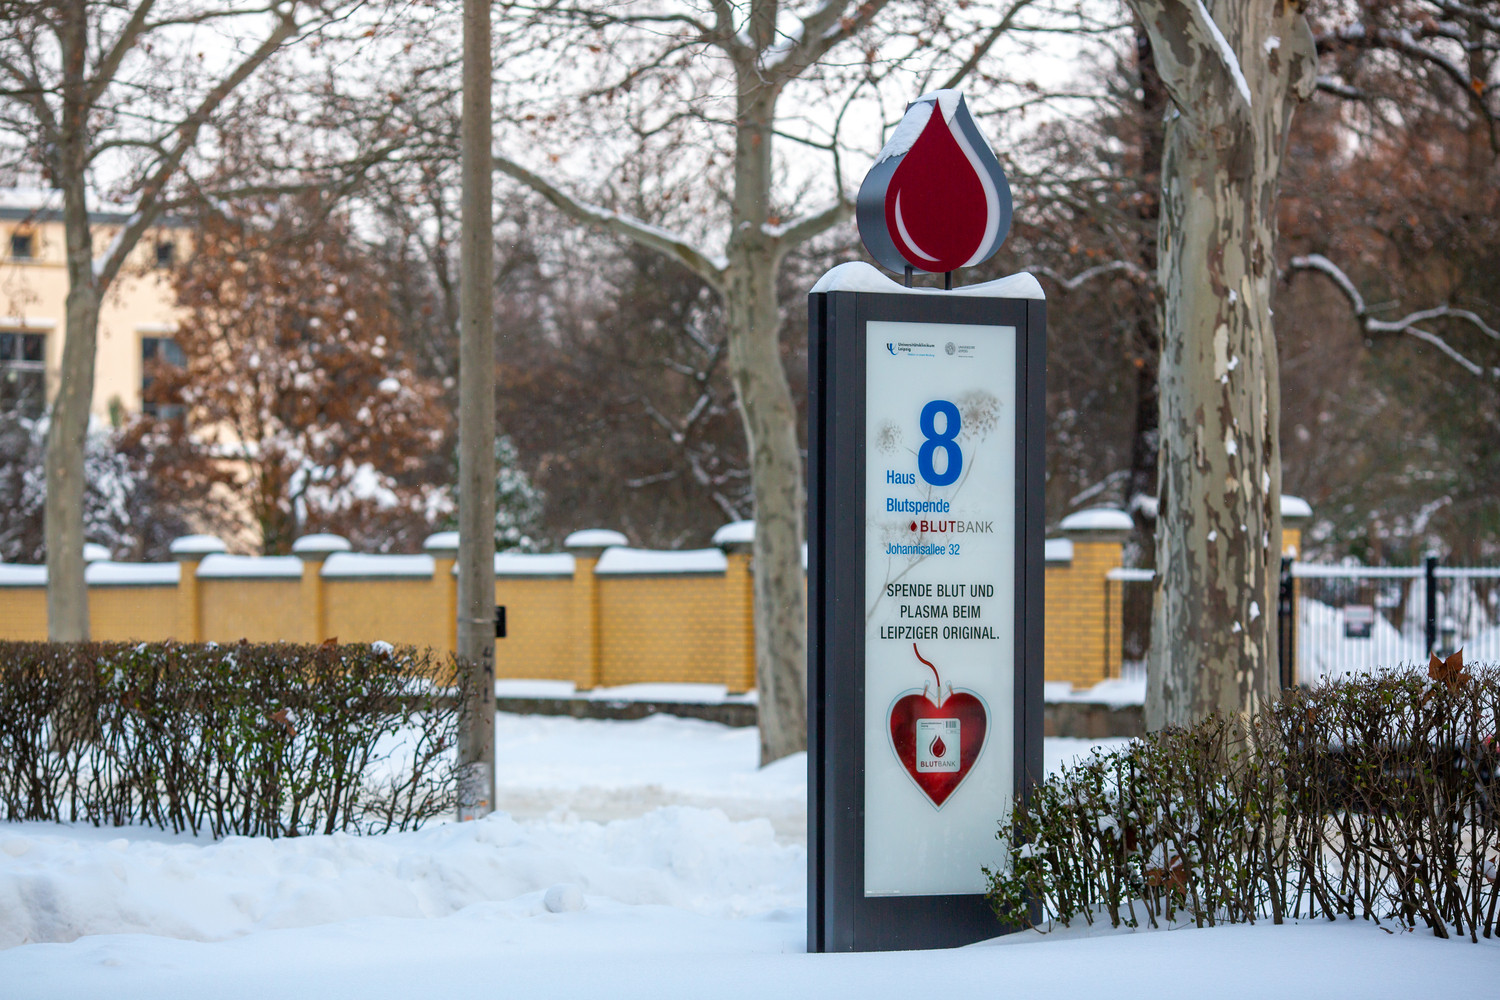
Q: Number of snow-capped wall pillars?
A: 8